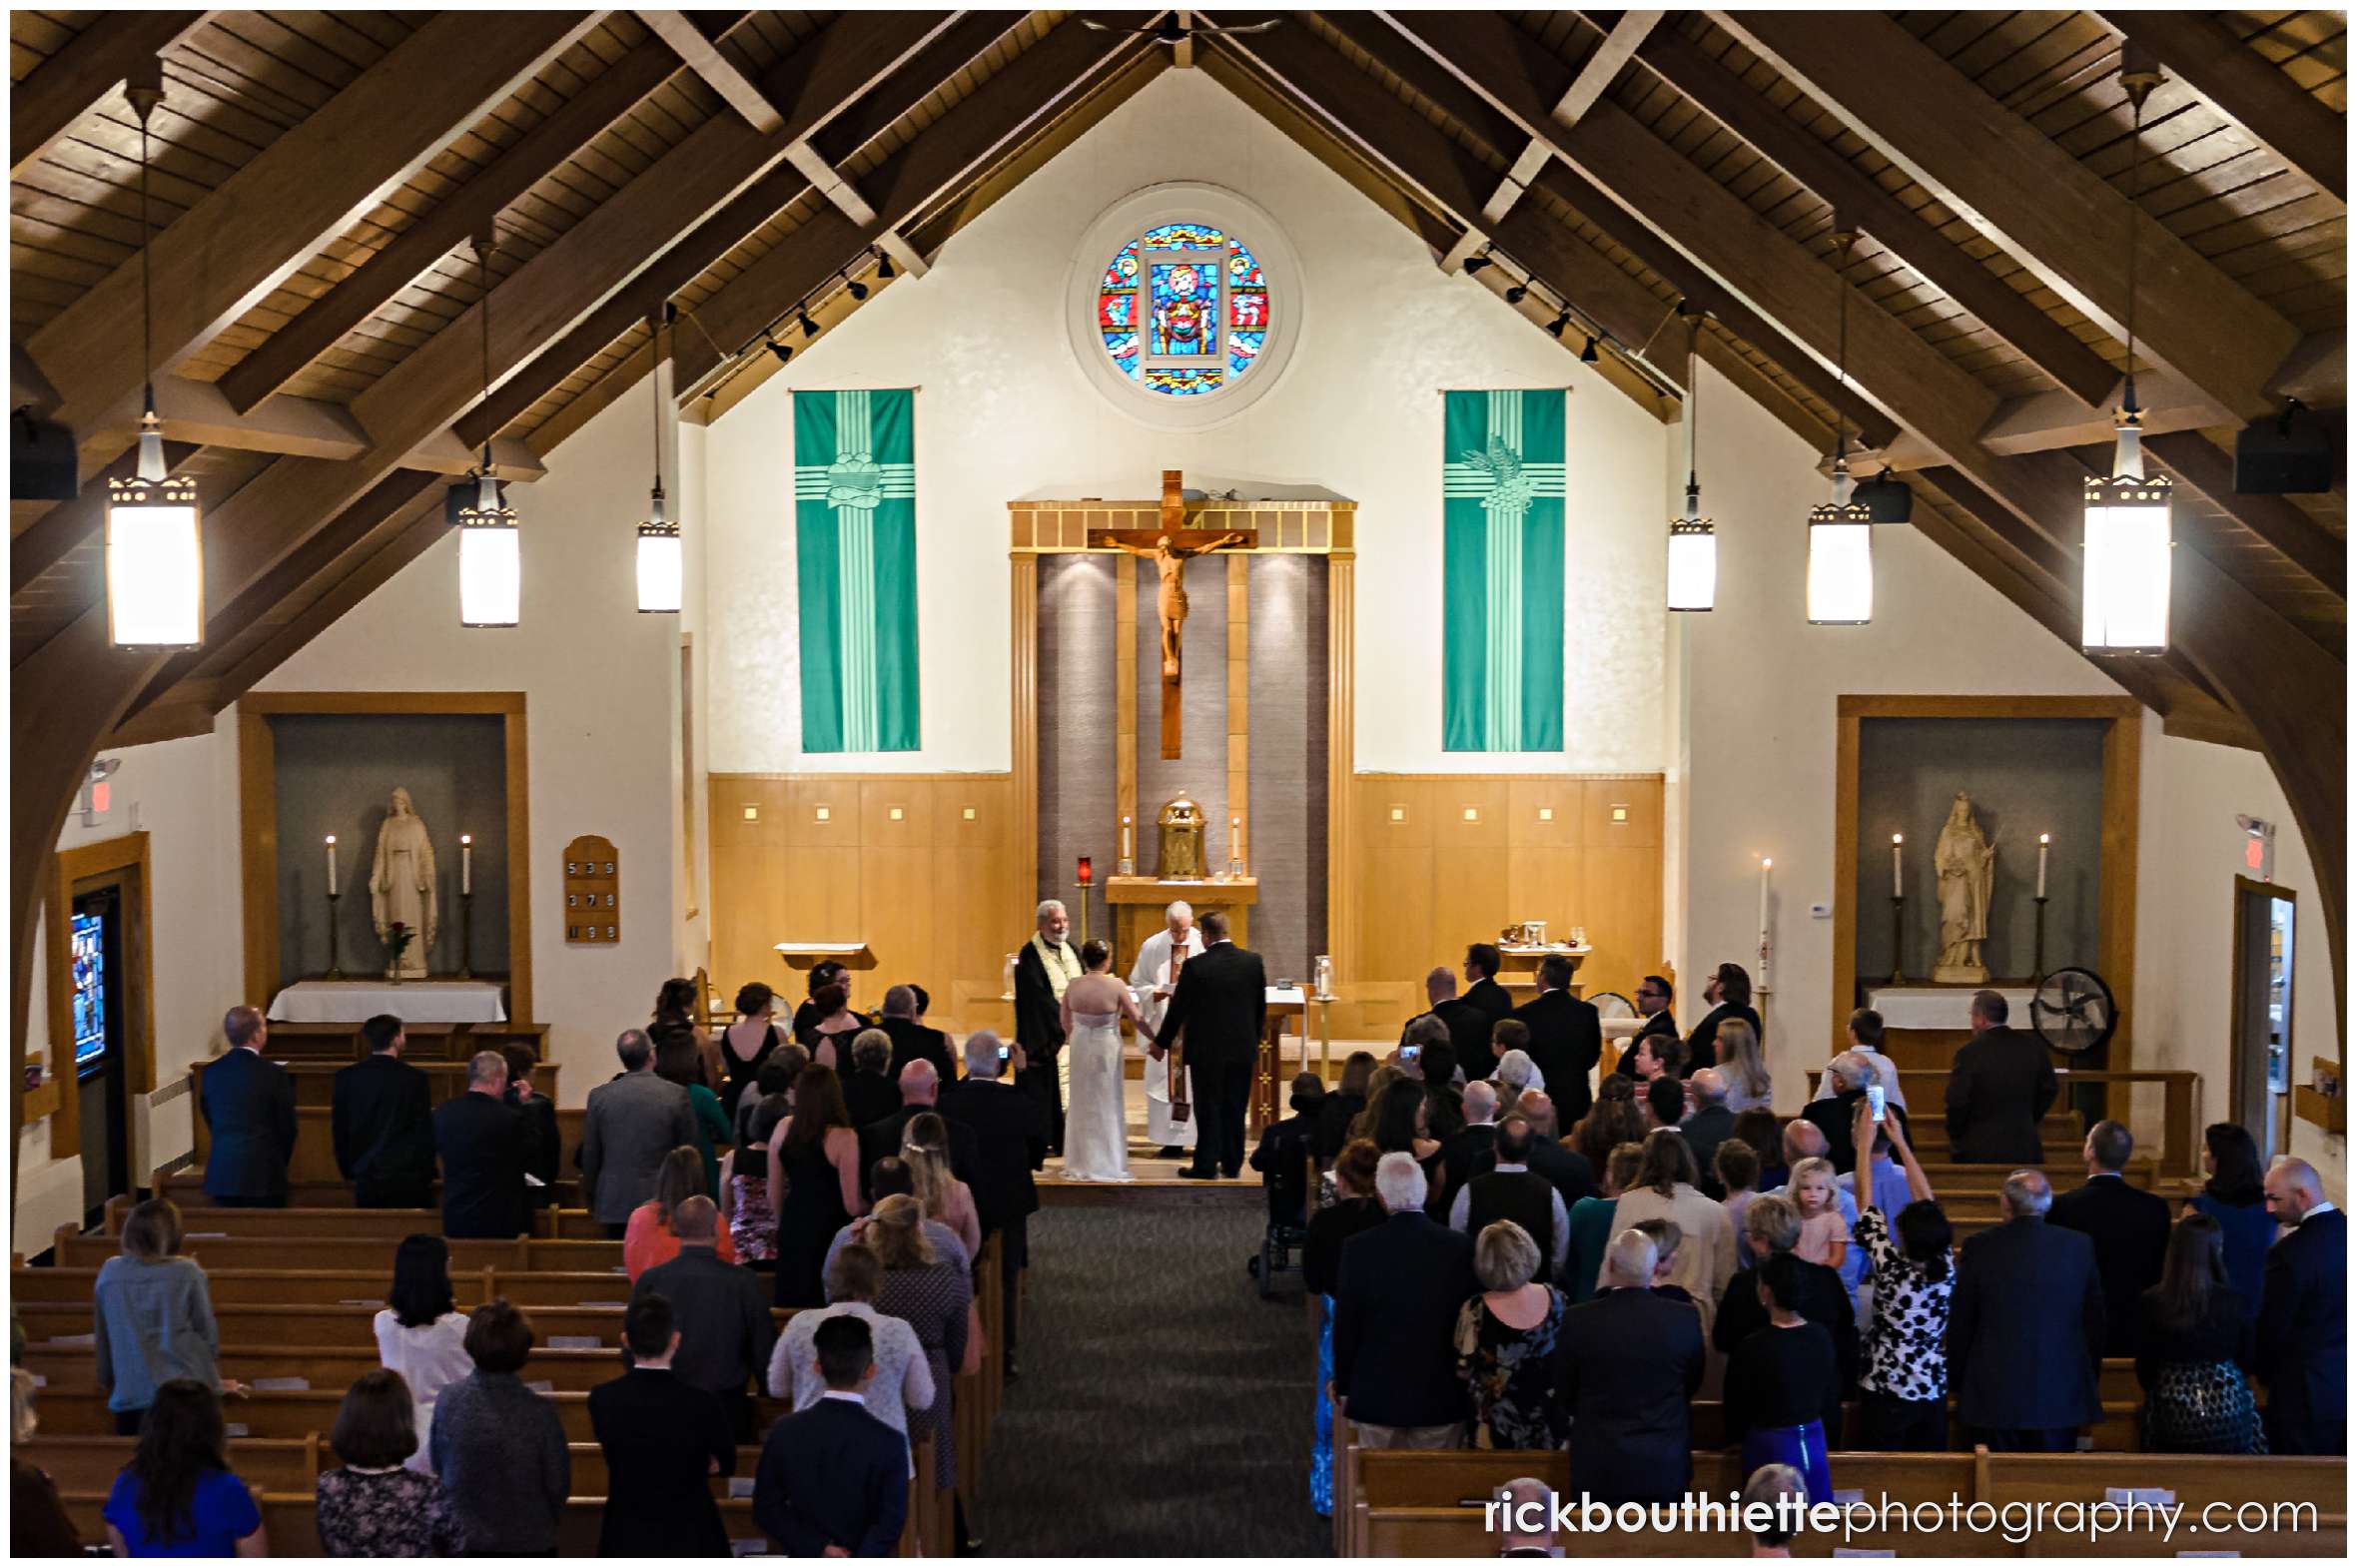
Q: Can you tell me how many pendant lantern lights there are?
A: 6